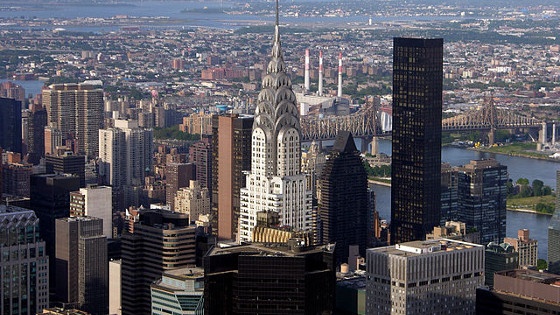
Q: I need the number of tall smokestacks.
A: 3